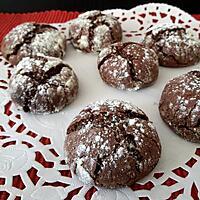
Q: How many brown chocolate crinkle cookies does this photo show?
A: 7